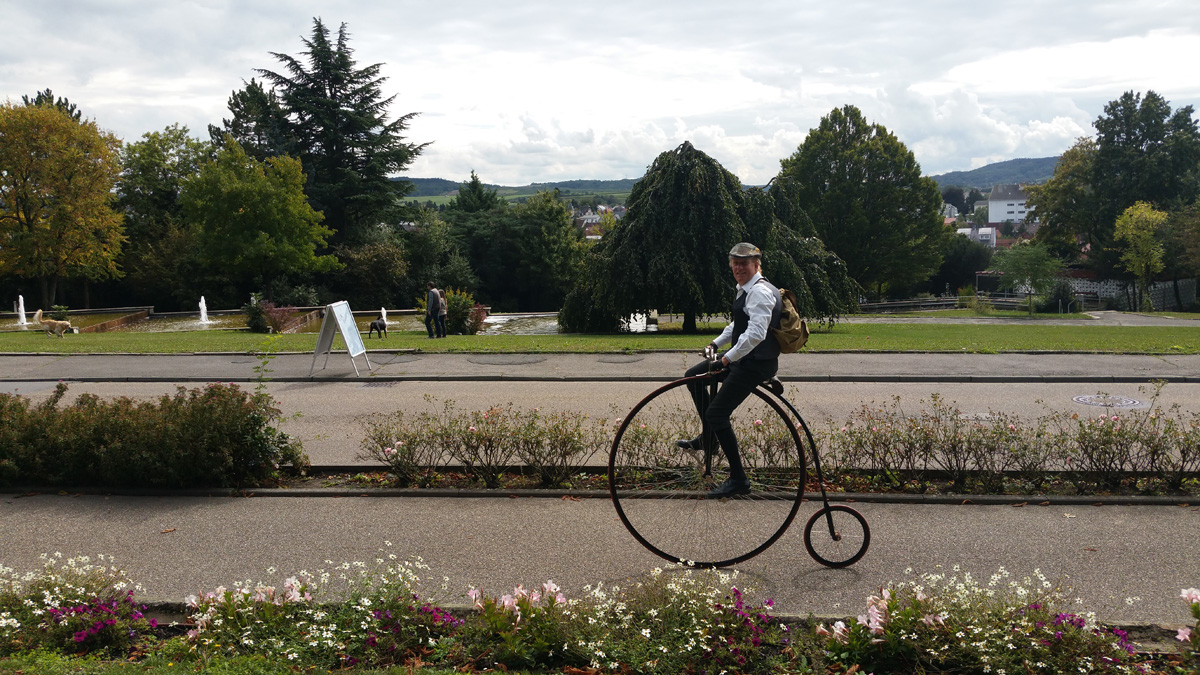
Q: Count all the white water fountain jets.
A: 3